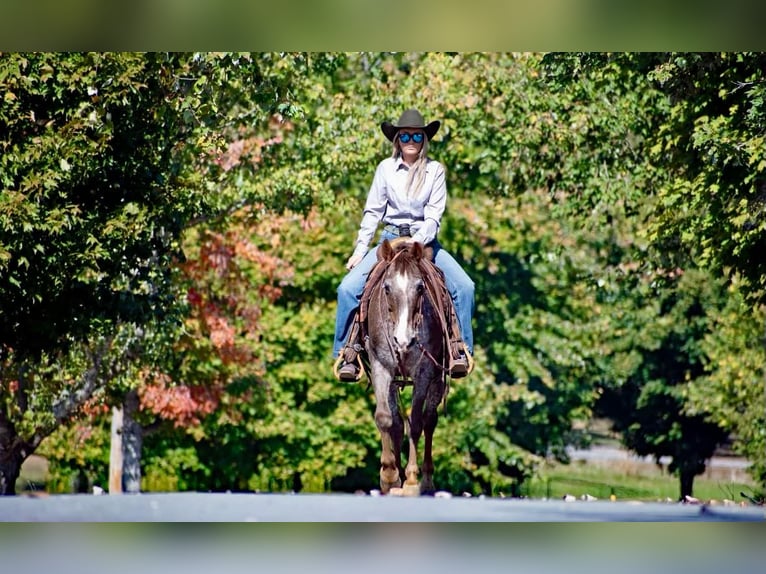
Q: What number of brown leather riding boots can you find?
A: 2